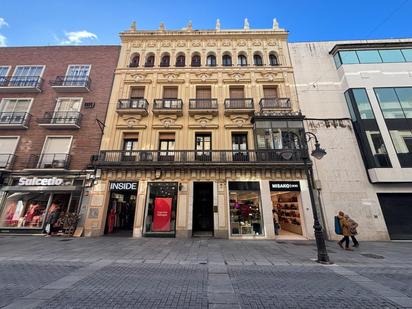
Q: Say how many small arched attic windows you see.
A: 10